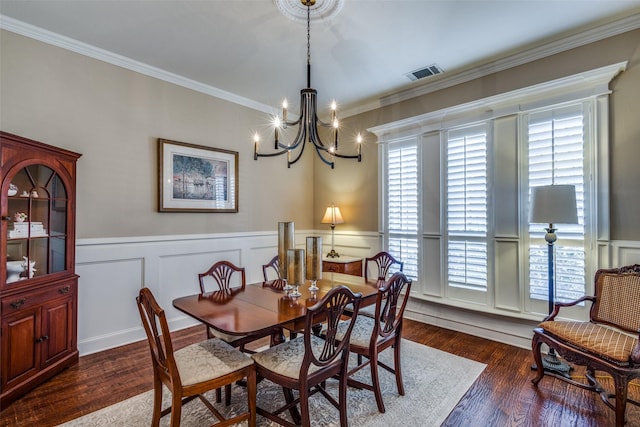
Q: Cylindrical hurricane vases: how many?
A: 3